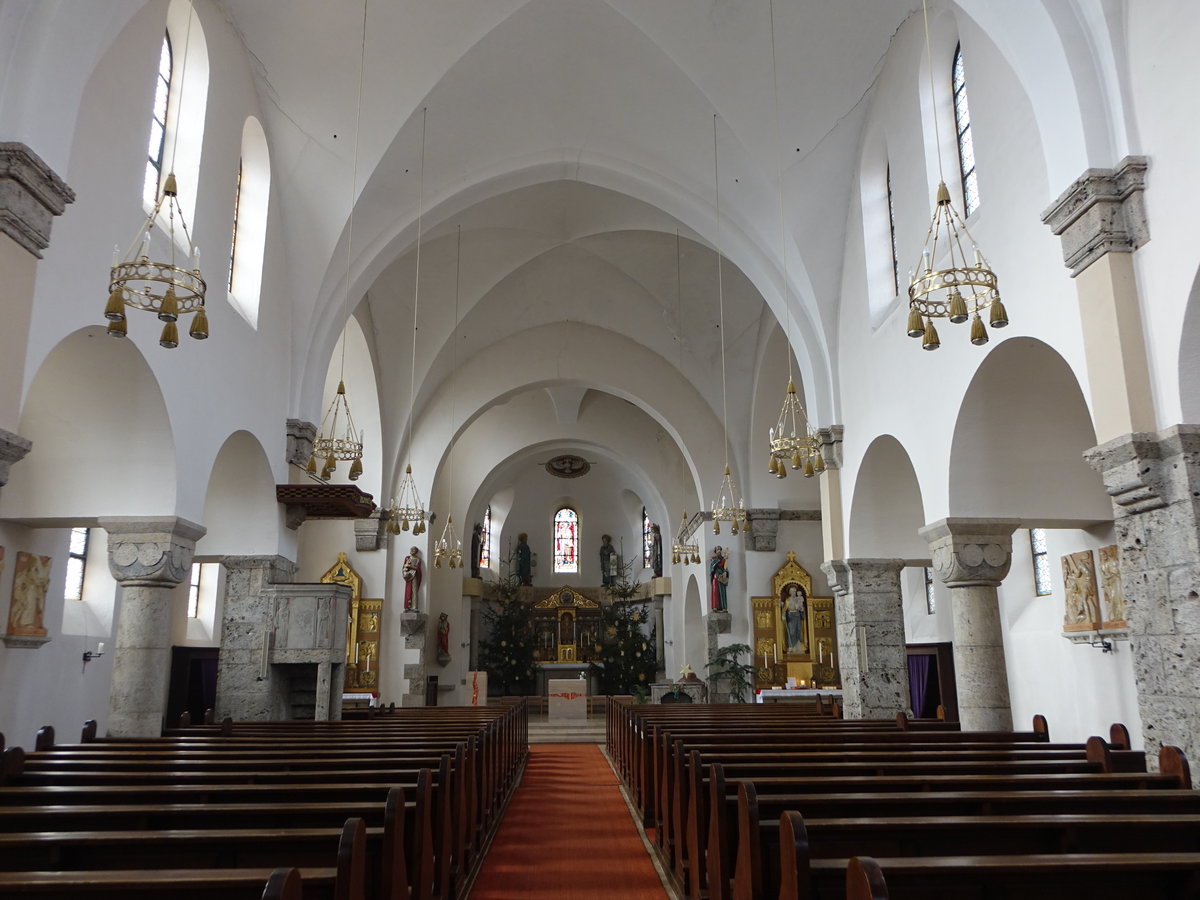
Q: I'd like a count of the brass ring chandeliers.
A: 8